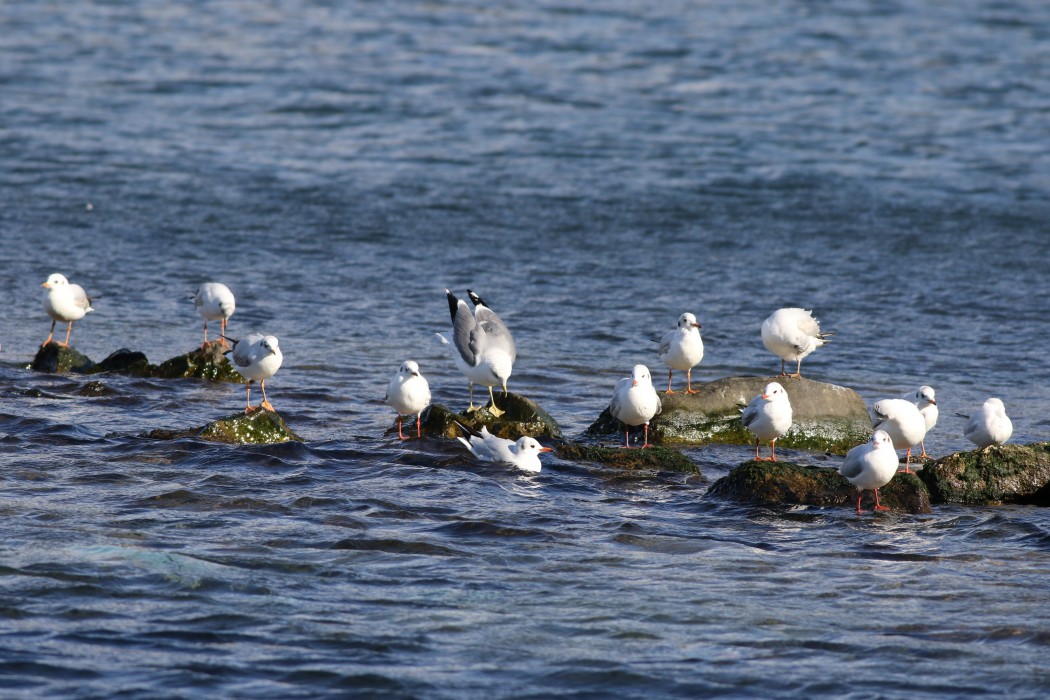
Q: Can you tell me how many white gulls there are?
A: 14